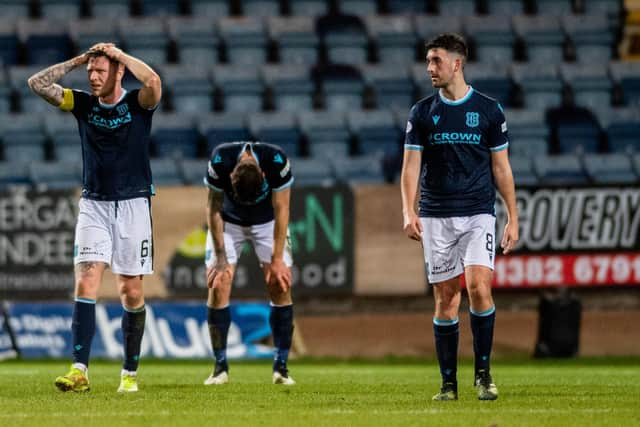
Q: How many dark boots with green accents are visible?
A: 2